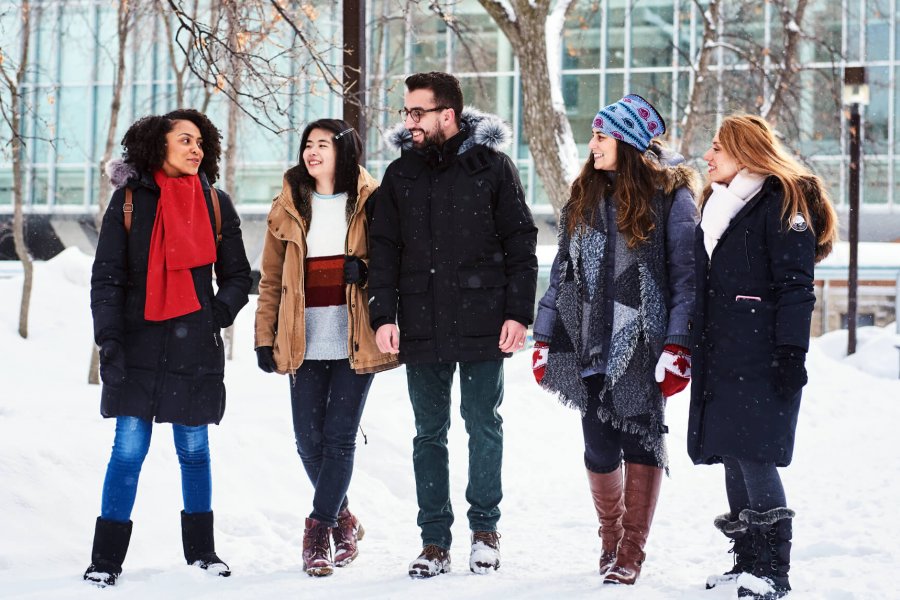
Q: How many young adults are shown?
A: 5